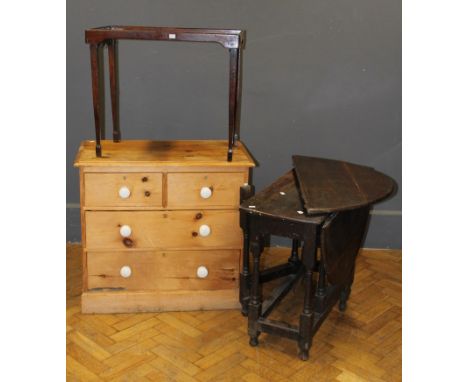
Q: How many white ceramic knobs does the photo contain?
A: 6